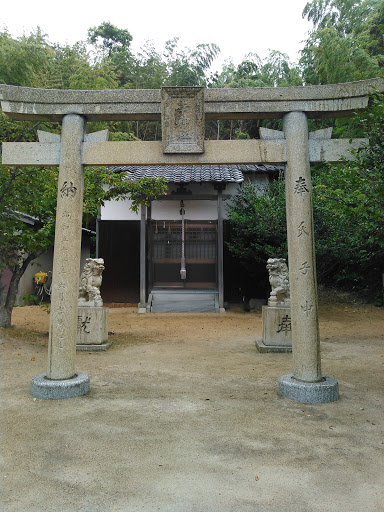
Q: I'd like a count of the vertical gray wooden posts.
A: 2